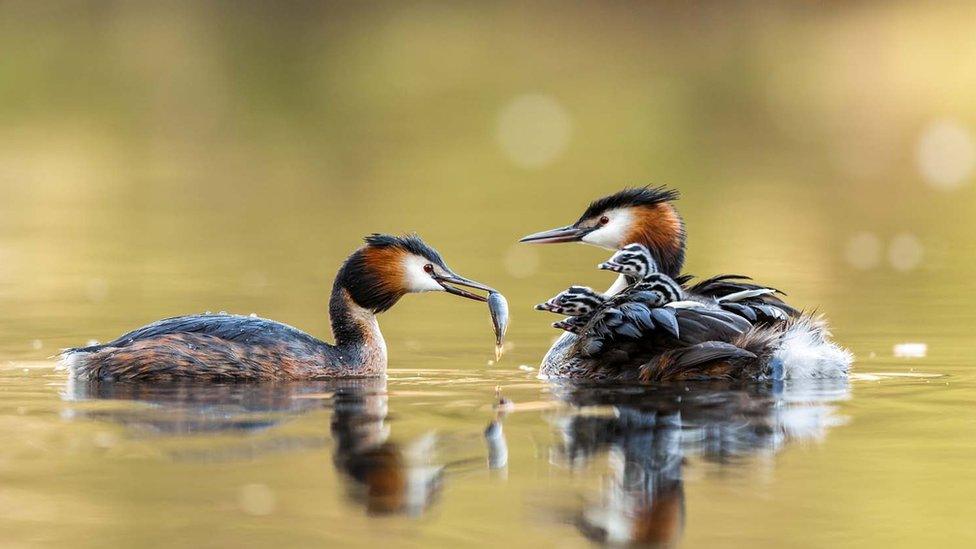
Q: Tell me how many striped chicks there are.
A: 4